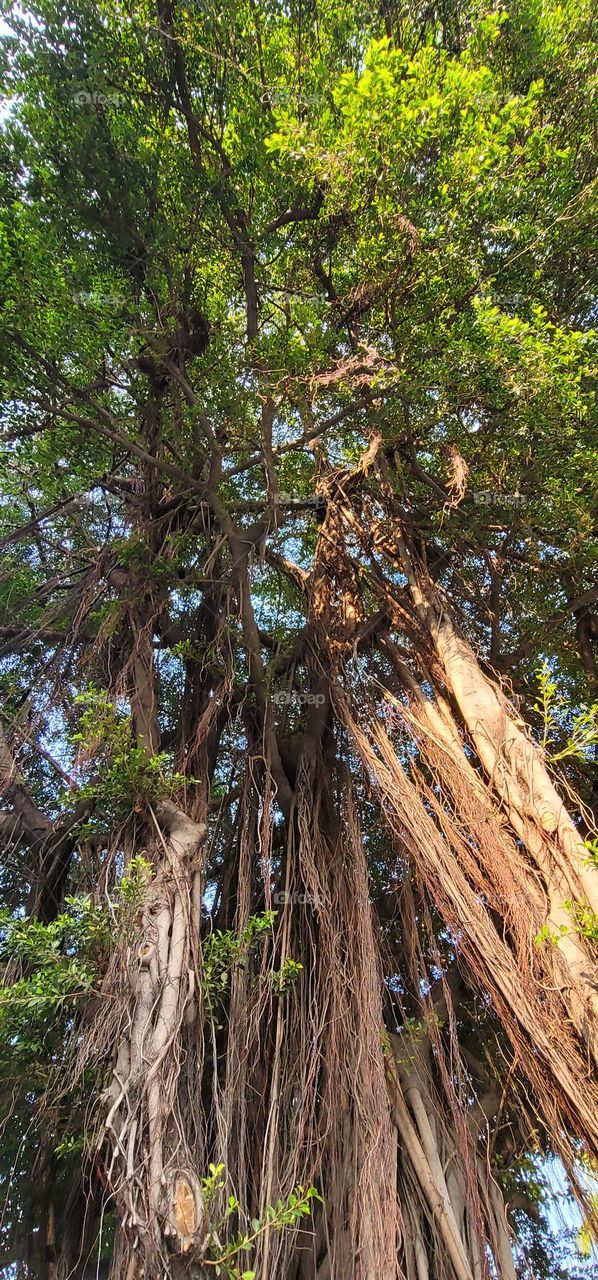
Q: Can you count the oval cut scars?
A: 2